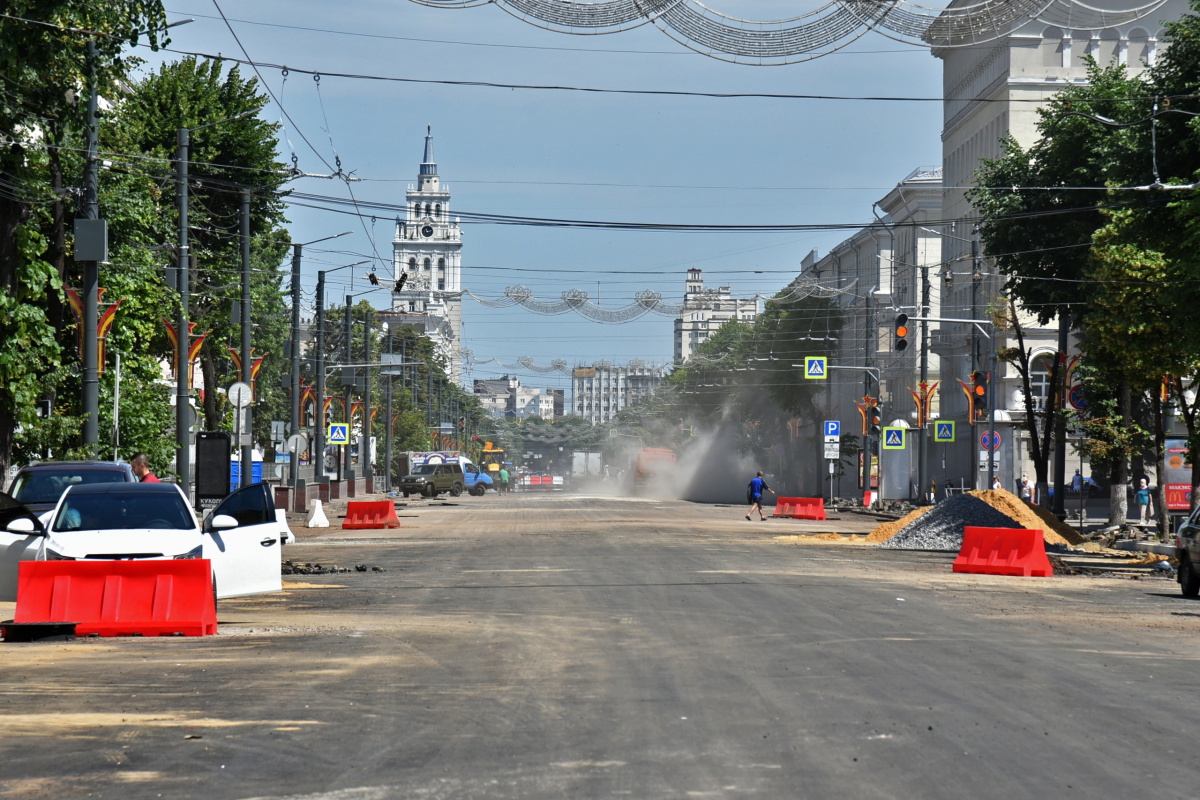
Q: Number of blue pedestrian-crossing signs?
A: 4